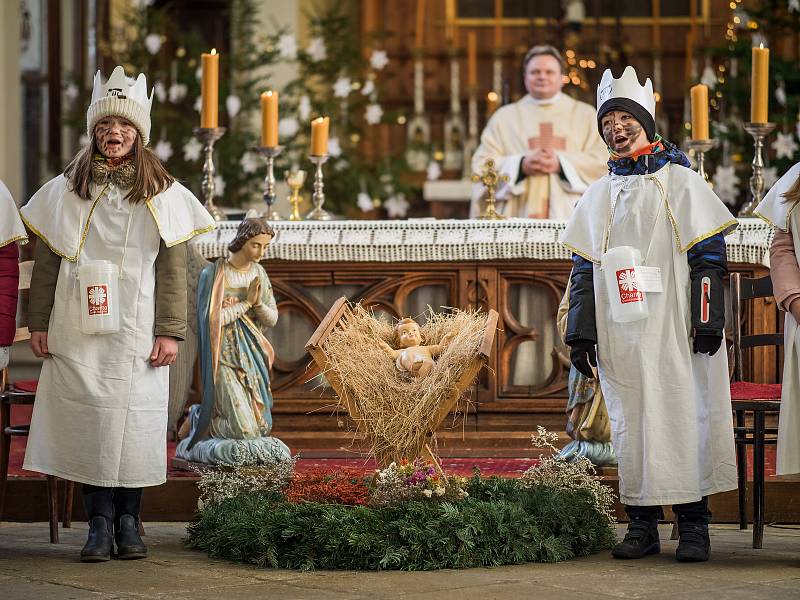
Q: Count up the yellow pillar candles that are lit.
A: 4